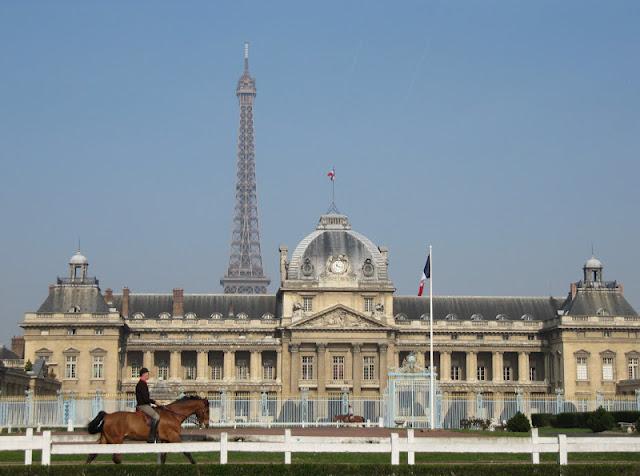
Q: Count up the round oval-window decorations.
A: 2